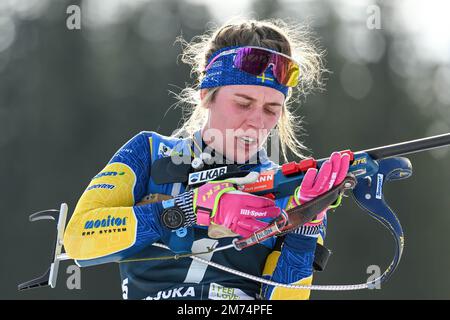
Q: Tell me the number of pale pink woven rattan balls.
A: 0